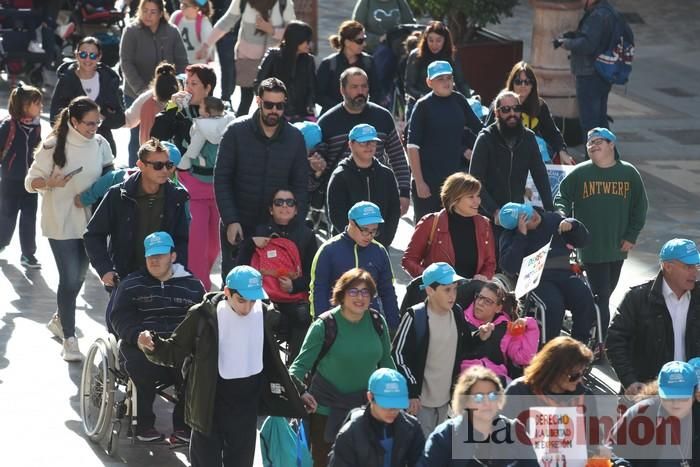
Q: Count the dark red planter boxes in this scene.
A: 1